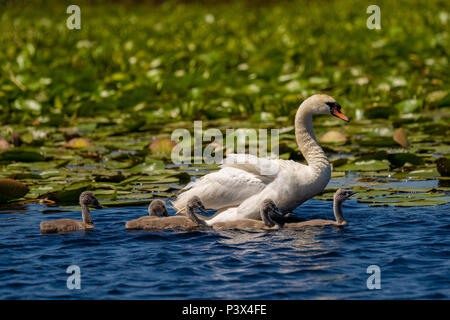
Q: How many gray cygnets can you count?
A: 5